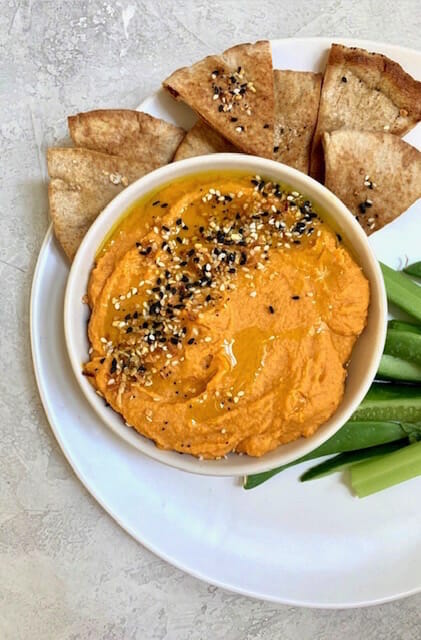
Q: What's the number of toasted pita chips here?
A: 7